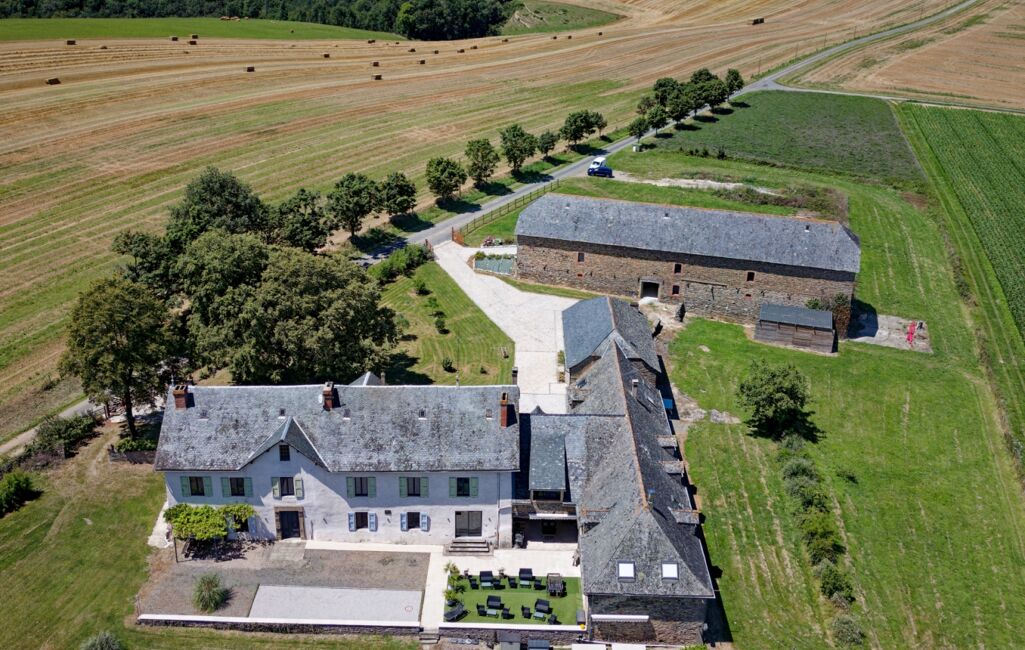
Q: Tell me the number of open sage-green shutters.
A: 12